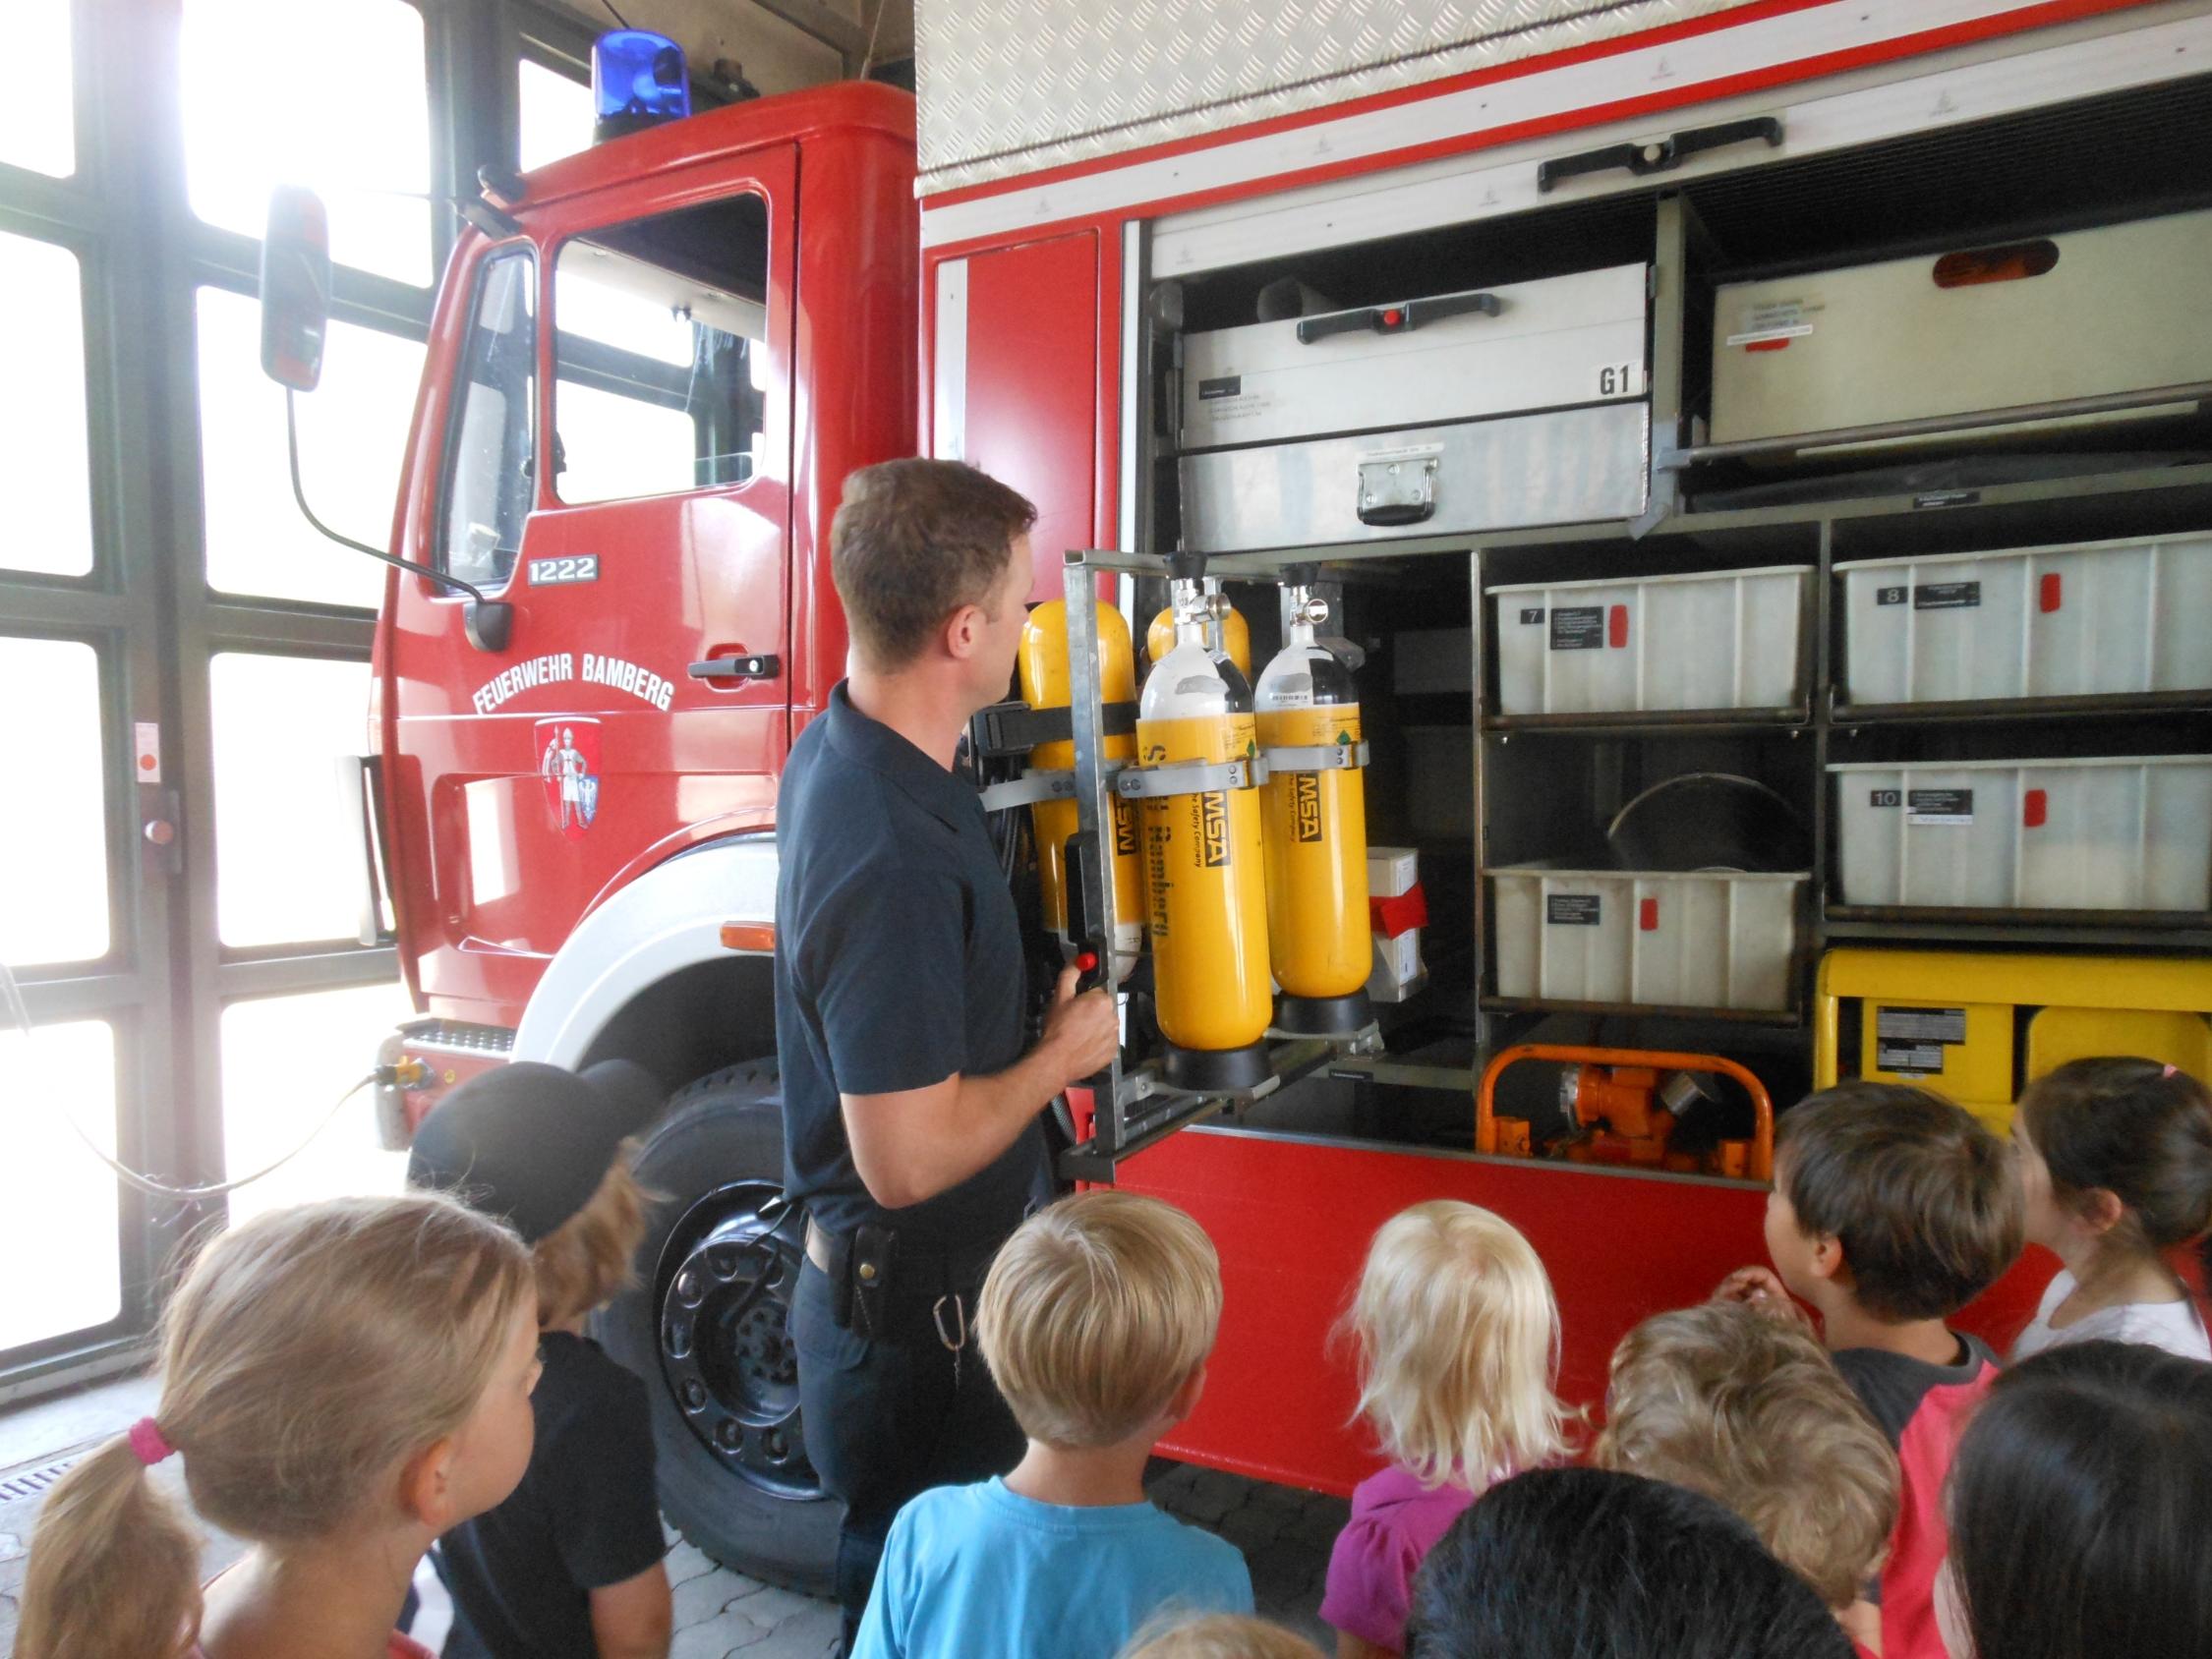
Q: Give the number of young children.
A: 10